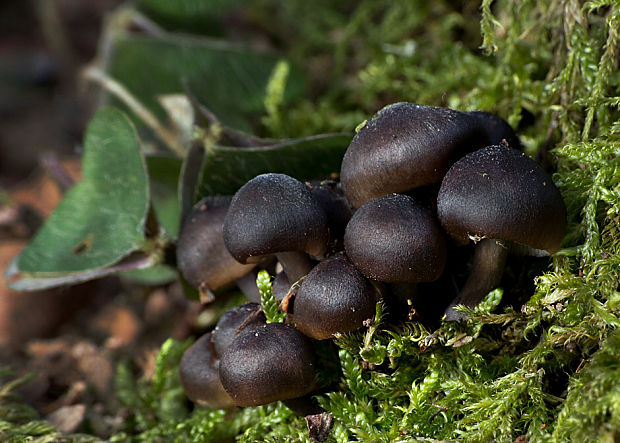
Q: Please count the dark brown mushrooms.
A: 11